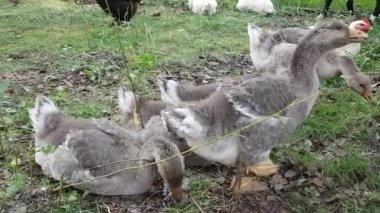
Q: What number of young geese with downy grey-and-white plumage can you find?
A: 5